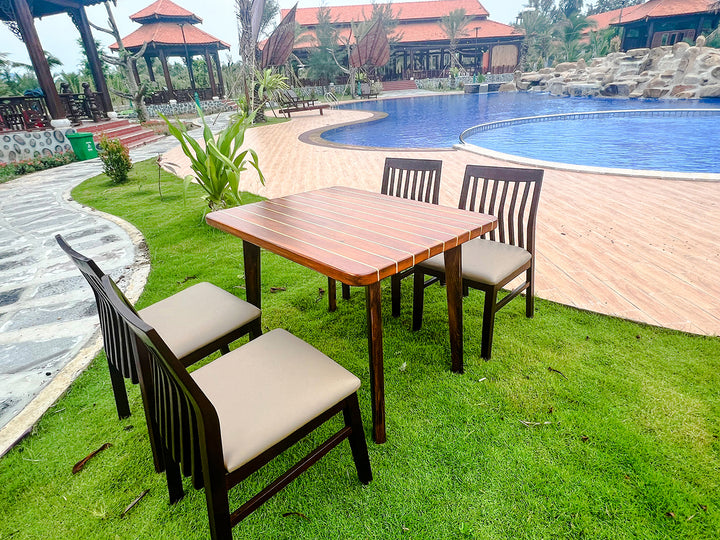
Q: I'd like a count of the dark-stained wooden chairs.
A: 4